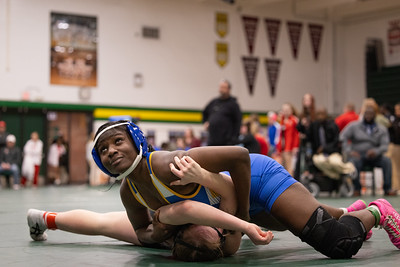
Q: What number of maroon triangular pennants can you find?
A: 6